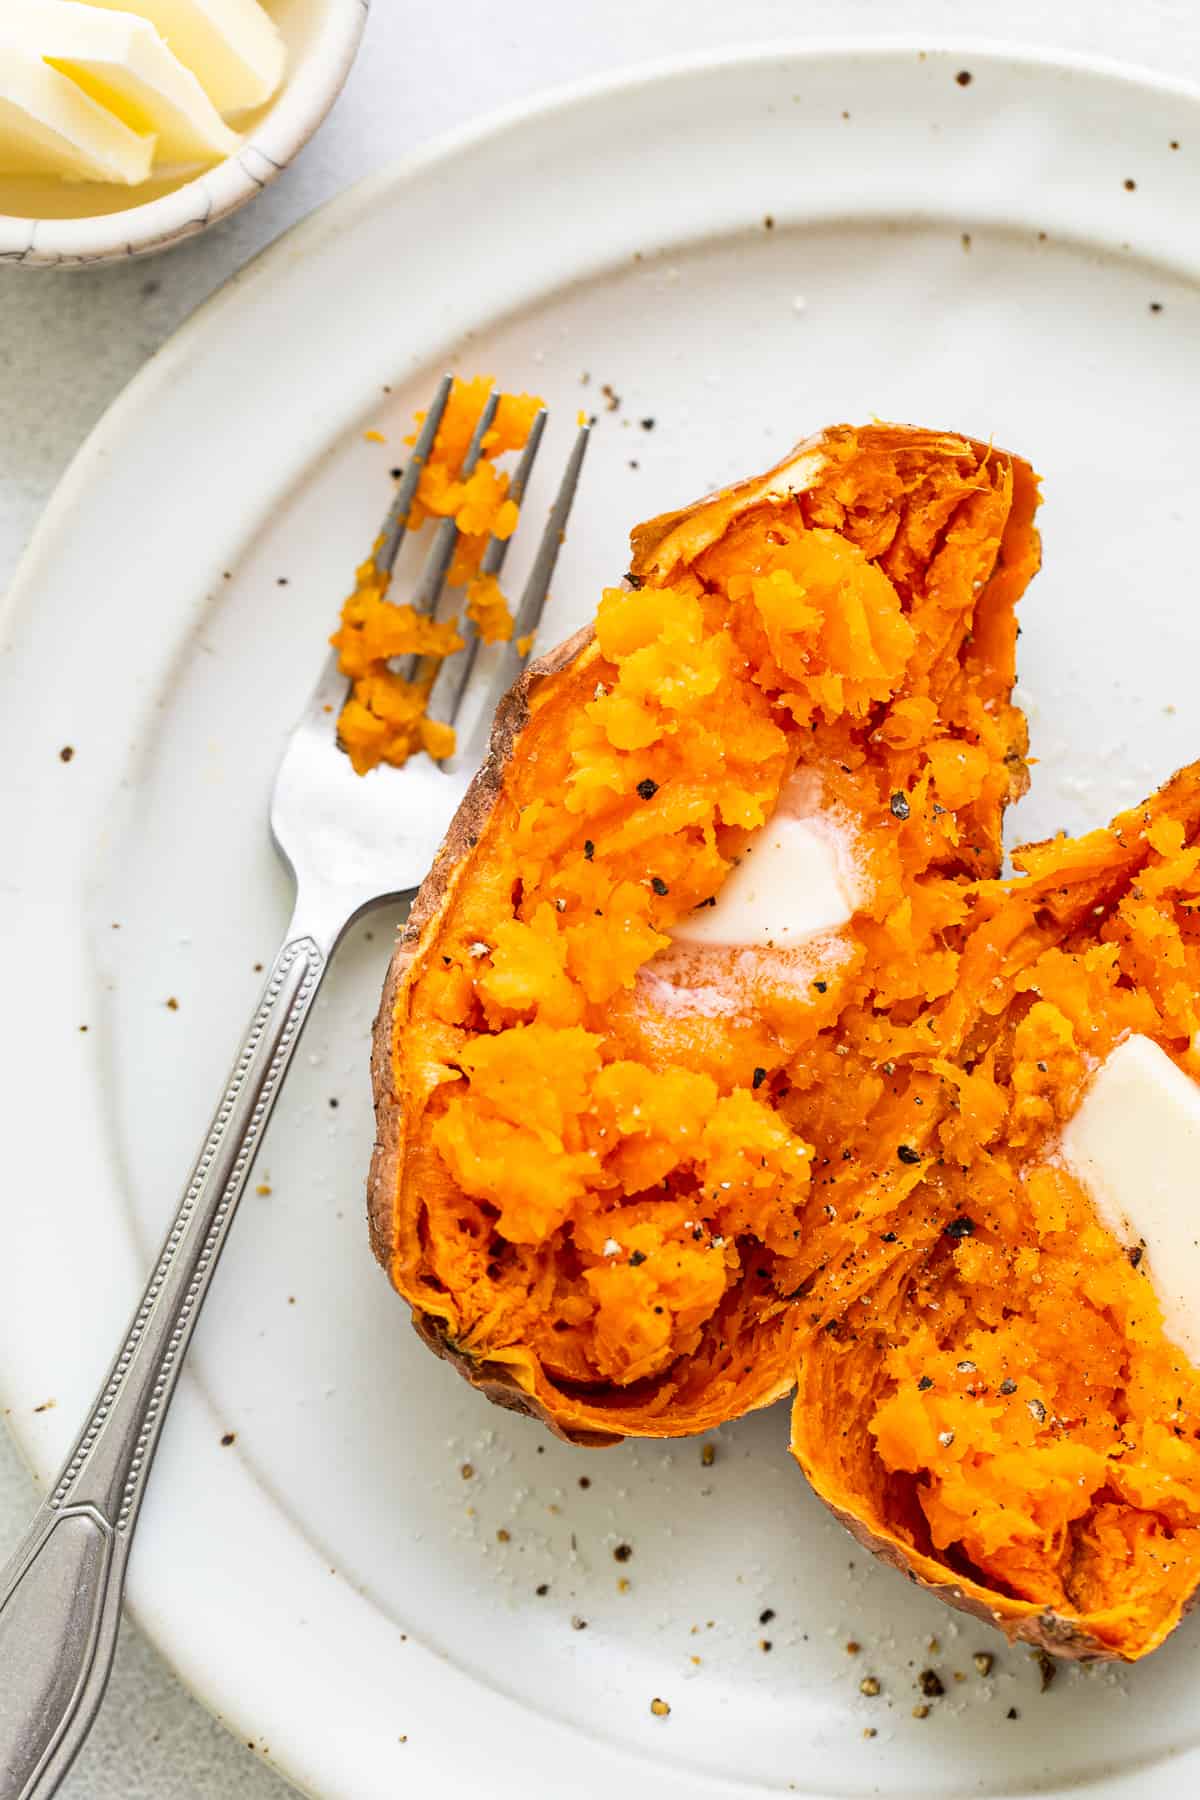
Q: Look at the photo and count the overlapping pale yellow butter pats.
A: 3